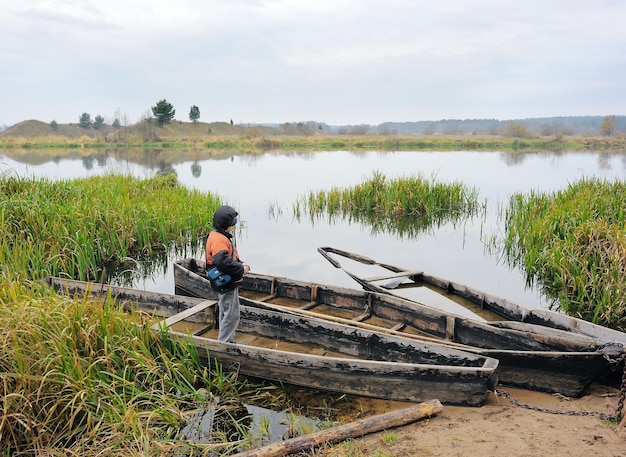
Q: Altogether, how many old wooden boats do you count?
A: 3